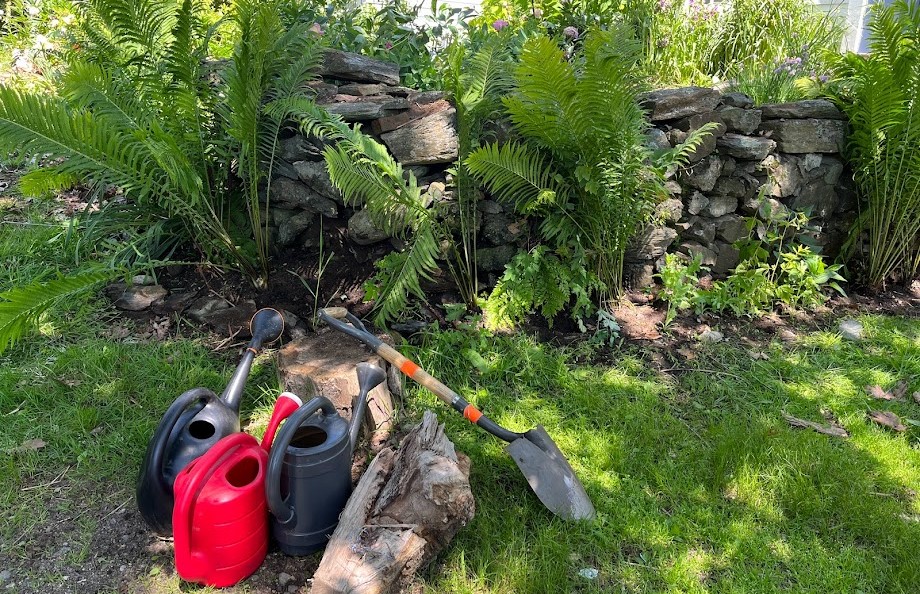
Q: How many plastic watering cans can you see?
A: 3